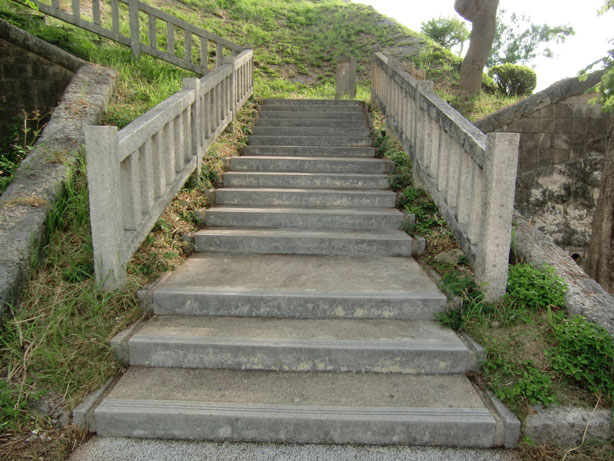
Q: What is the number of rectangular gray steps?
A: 15